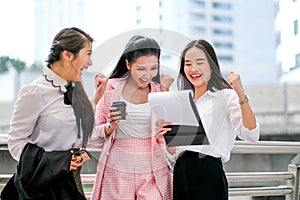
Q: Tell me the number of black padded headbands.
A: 0